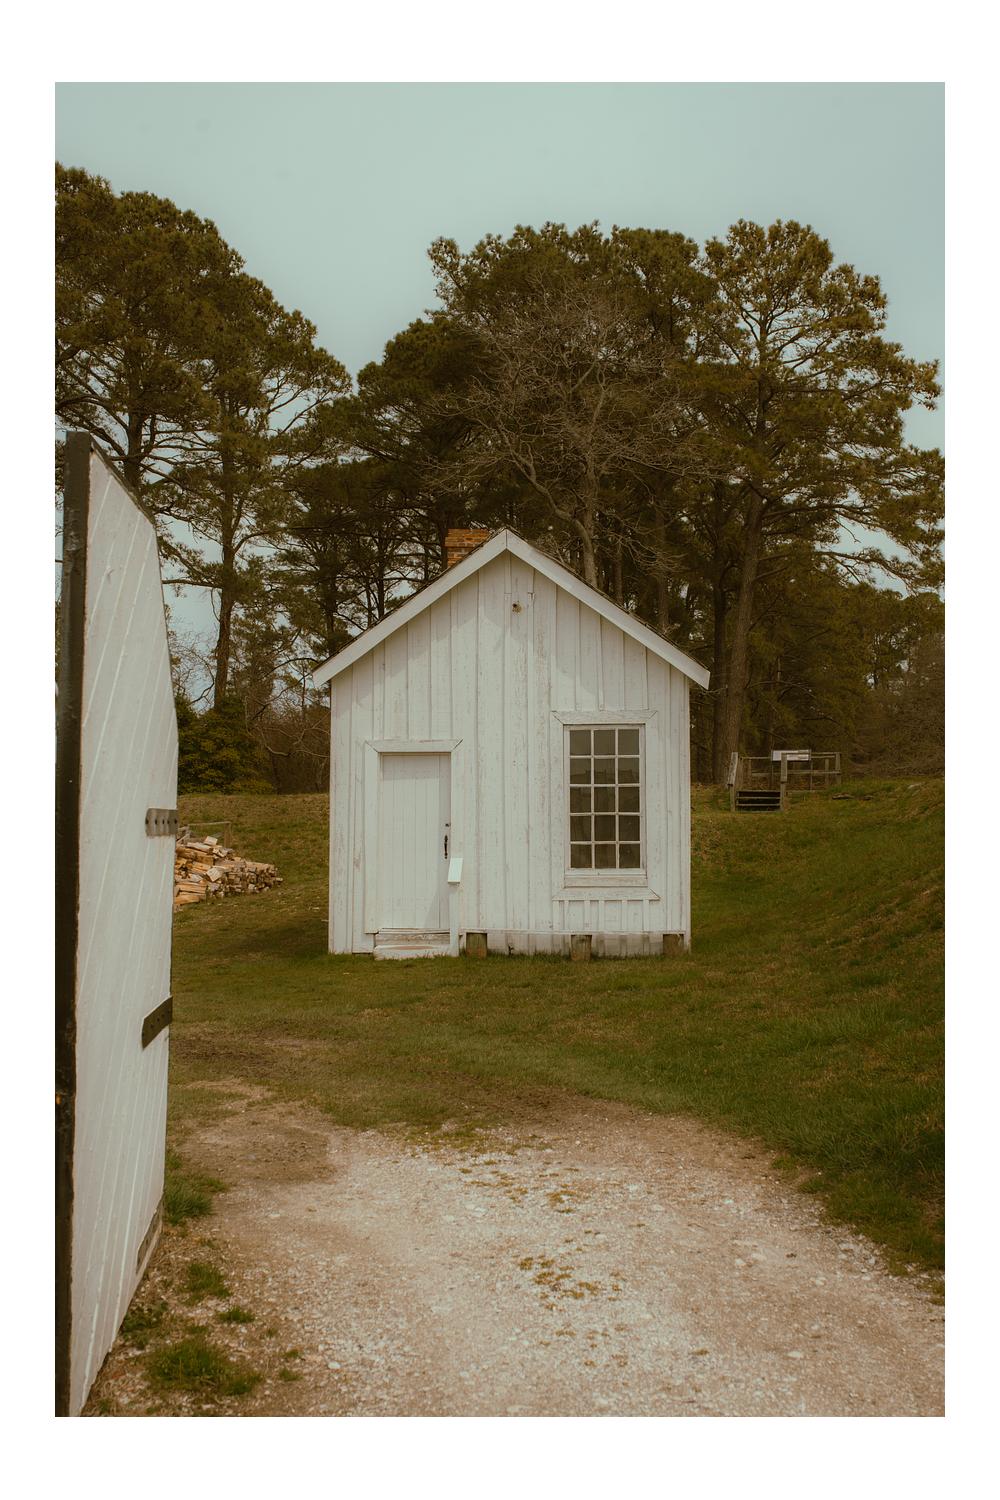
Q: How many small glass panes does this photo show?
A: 15